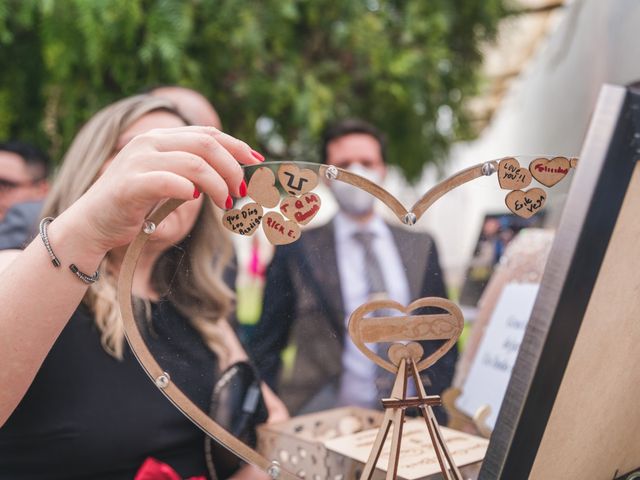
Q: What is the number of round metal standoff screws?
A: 6